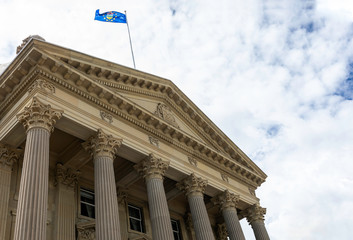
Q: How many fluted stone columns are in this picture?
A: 6